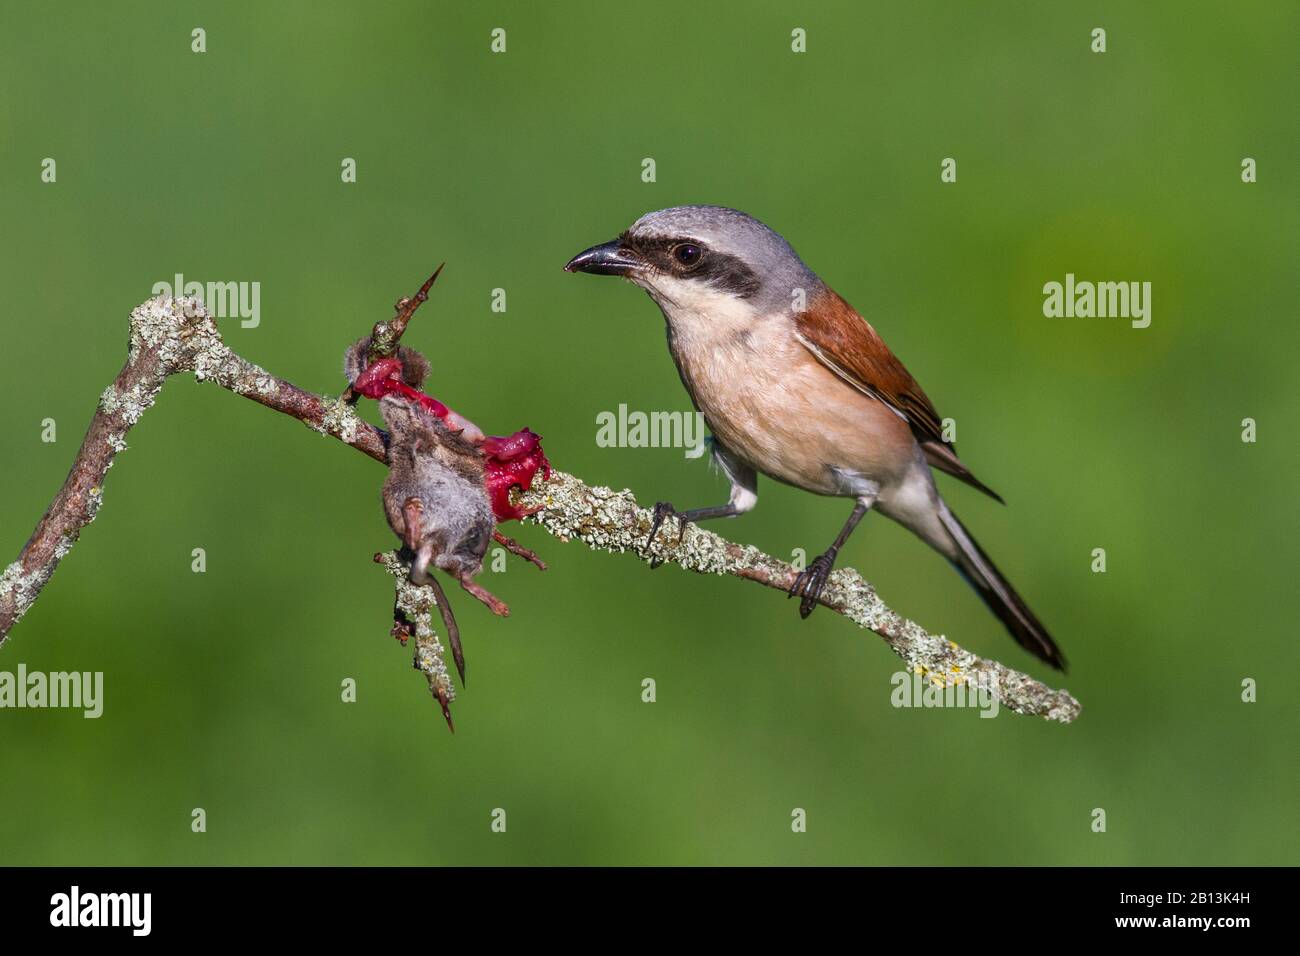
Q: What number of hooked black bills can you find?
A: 1